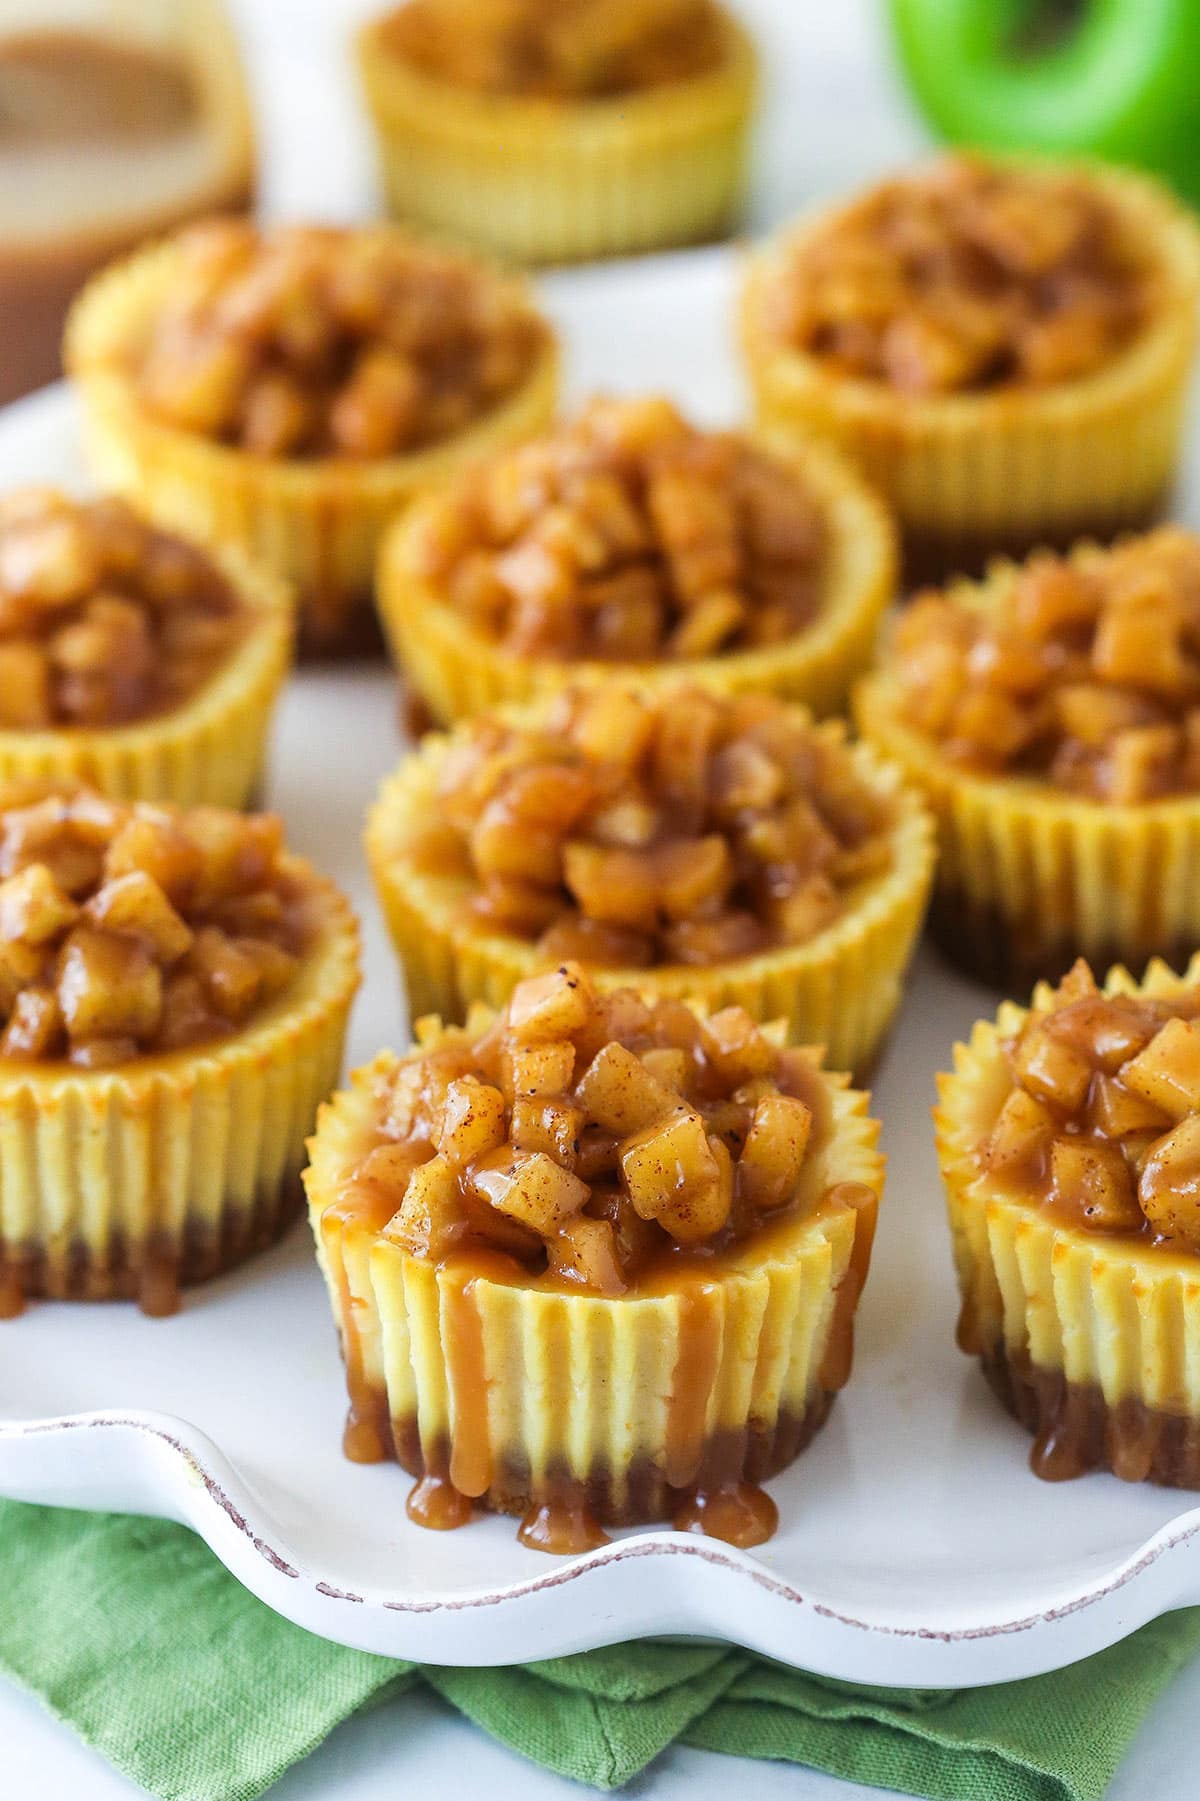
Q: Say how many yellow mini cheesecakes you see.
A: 10